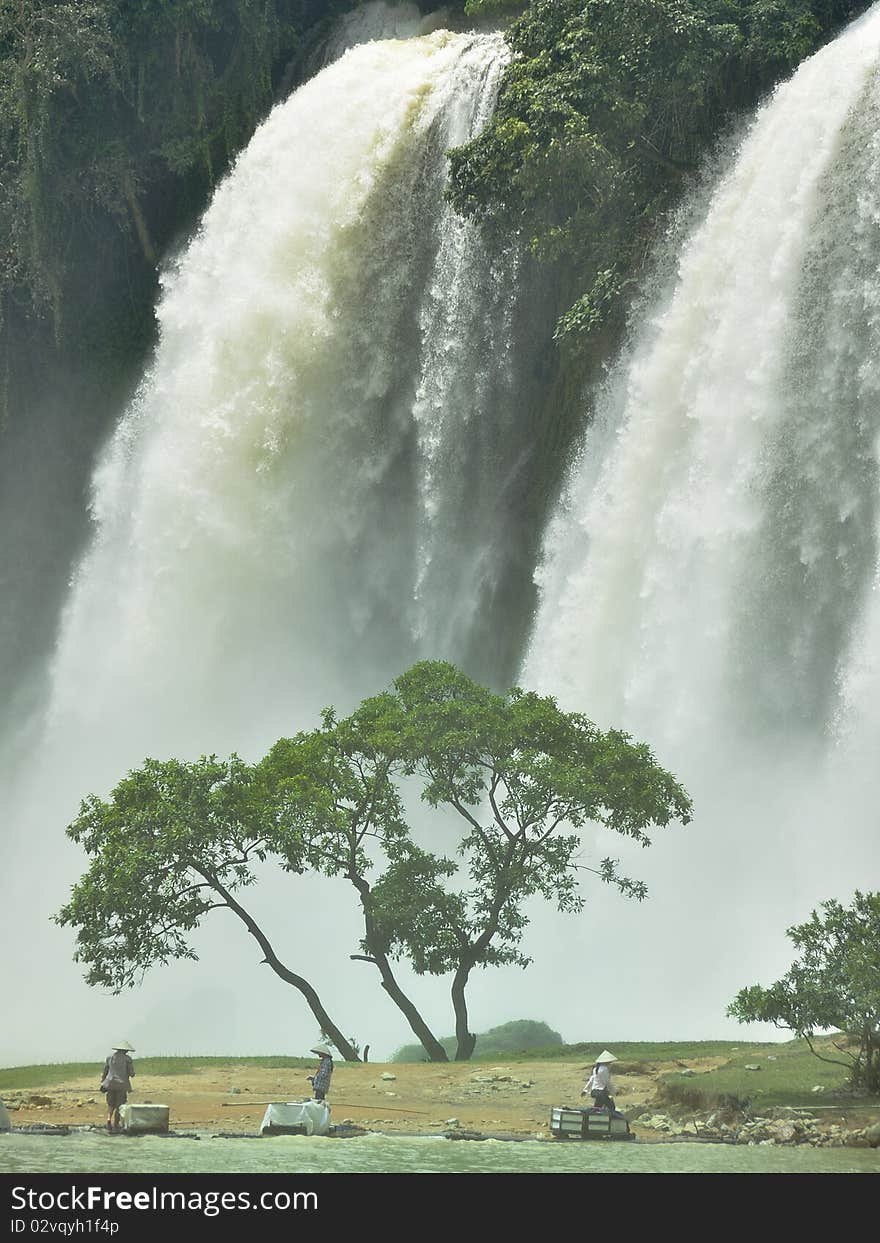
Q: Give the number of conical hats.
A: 3